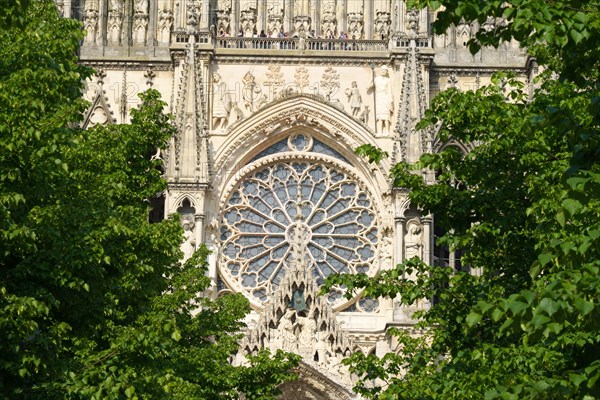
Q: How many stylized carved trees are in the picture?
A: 3